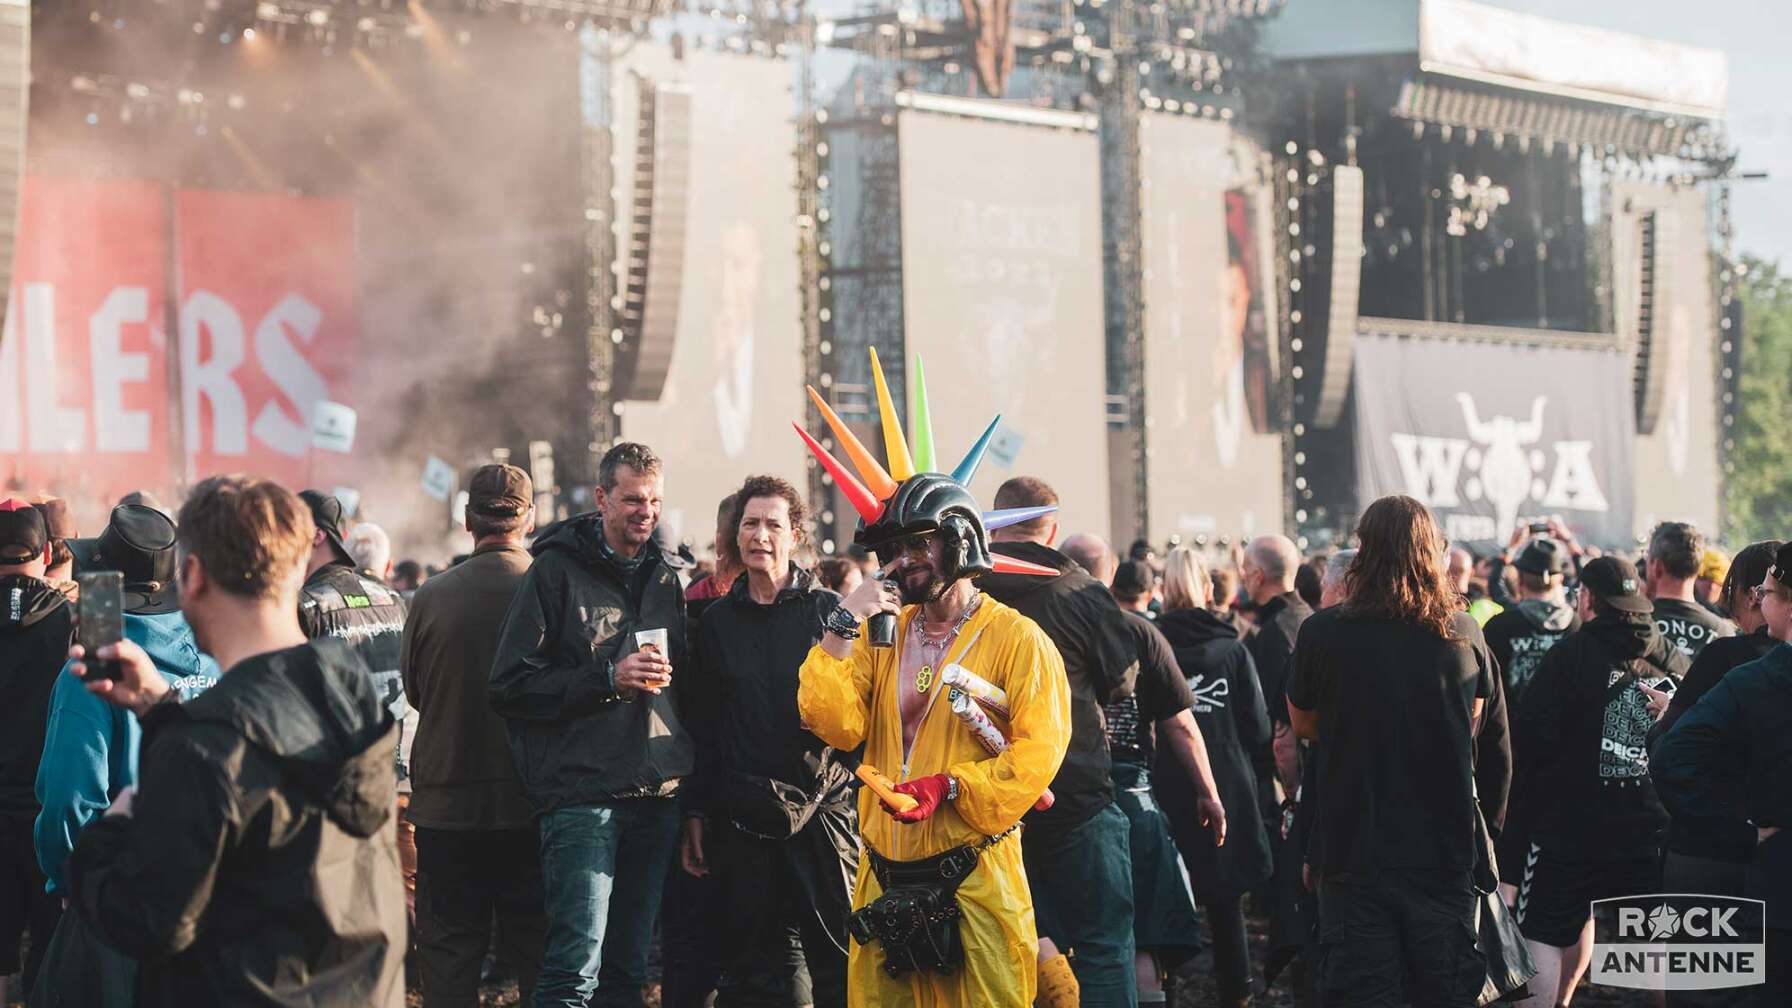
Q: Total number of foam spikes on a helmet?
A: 7